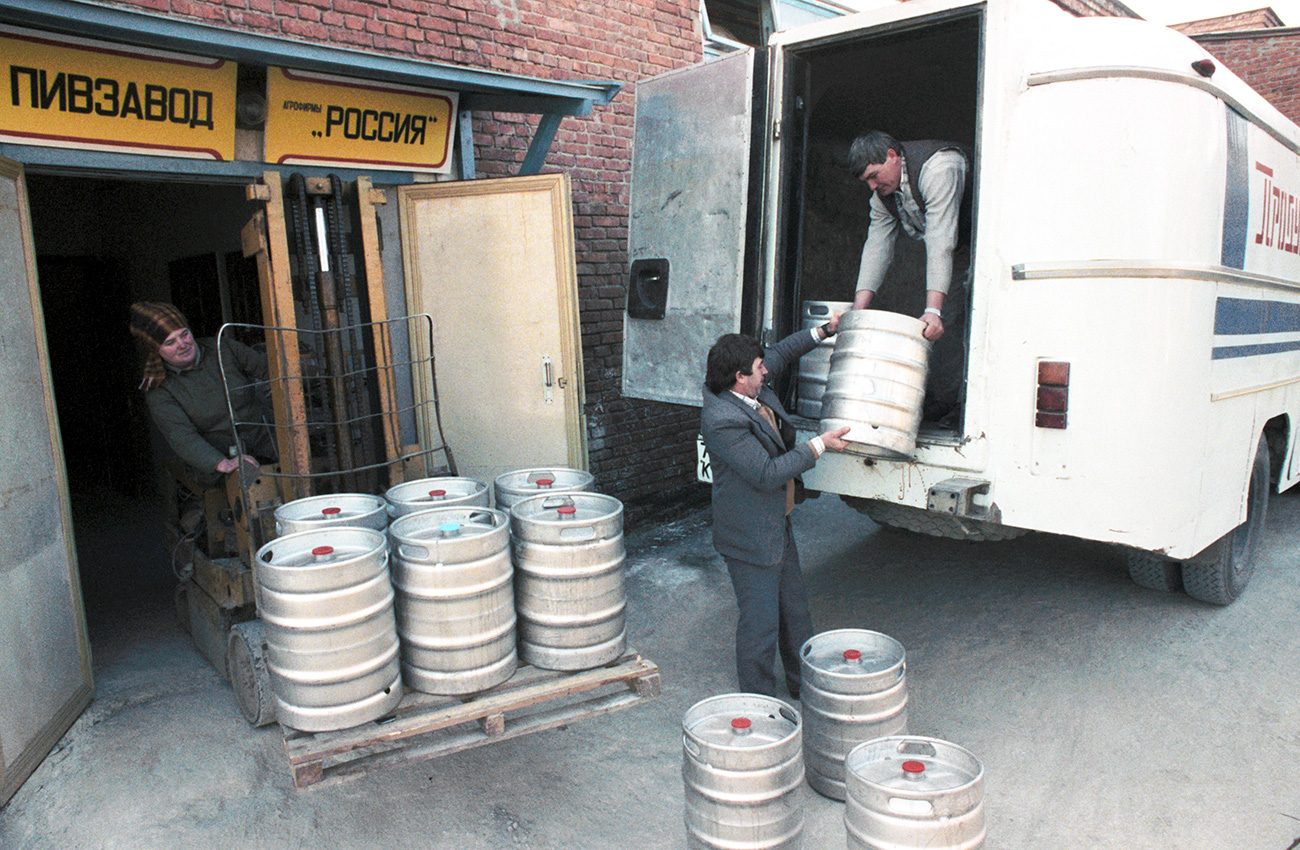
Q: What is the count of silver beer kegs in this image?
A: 11